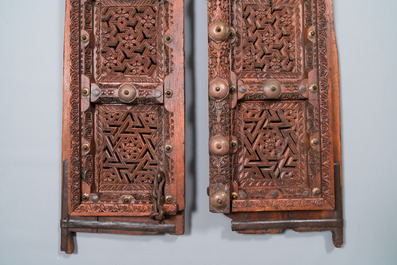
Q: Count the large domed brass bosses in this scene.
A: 6